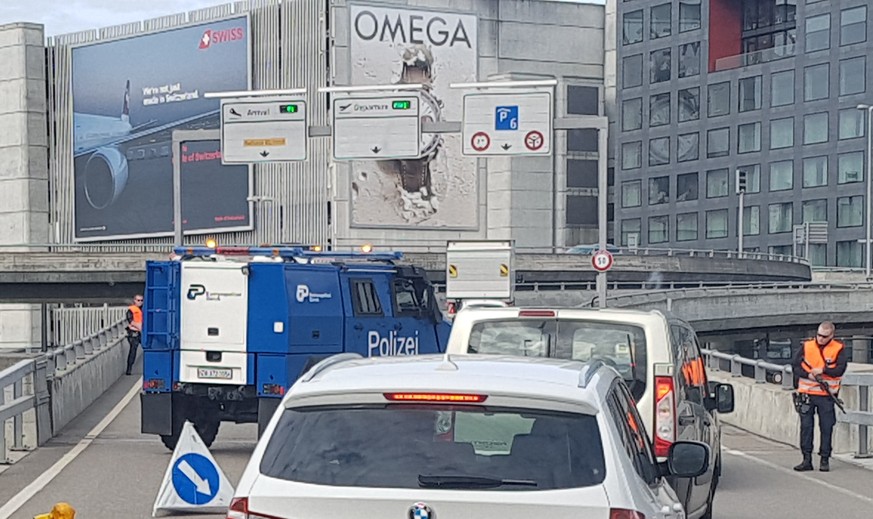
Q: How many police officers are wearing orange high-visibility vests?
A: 2